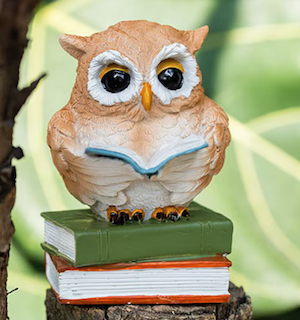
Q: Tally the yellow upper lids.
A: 2